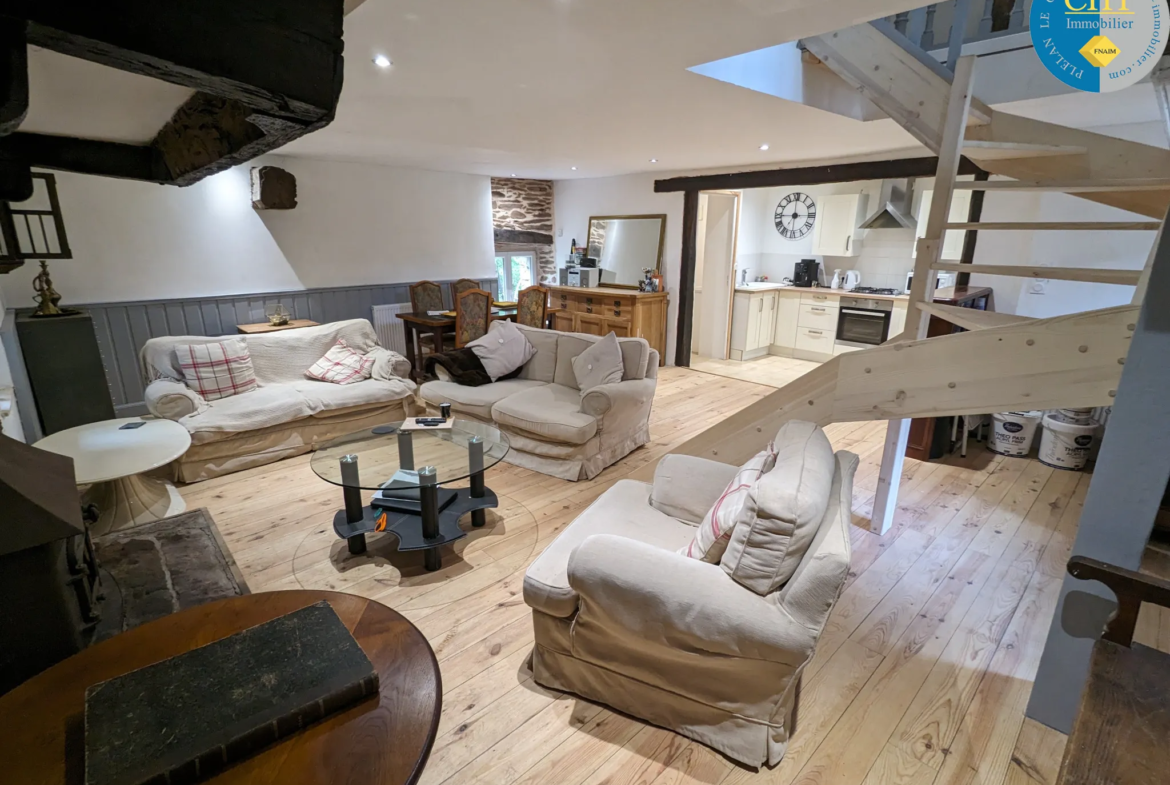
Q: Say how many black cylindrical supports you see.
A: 4